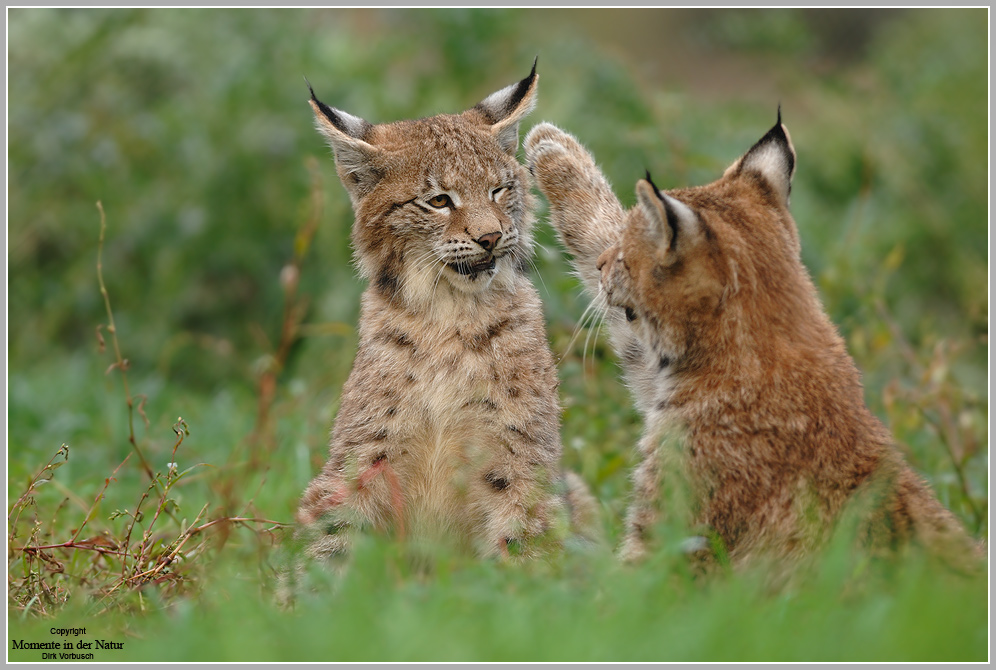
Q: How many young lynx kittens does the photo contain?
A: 2